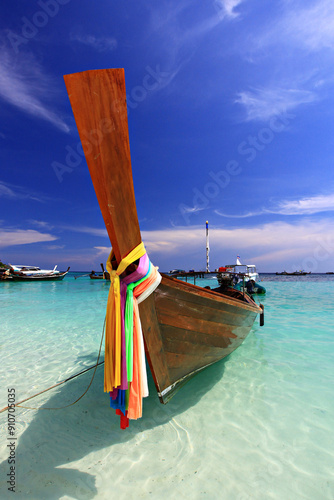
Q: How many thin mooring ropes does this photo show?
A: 2